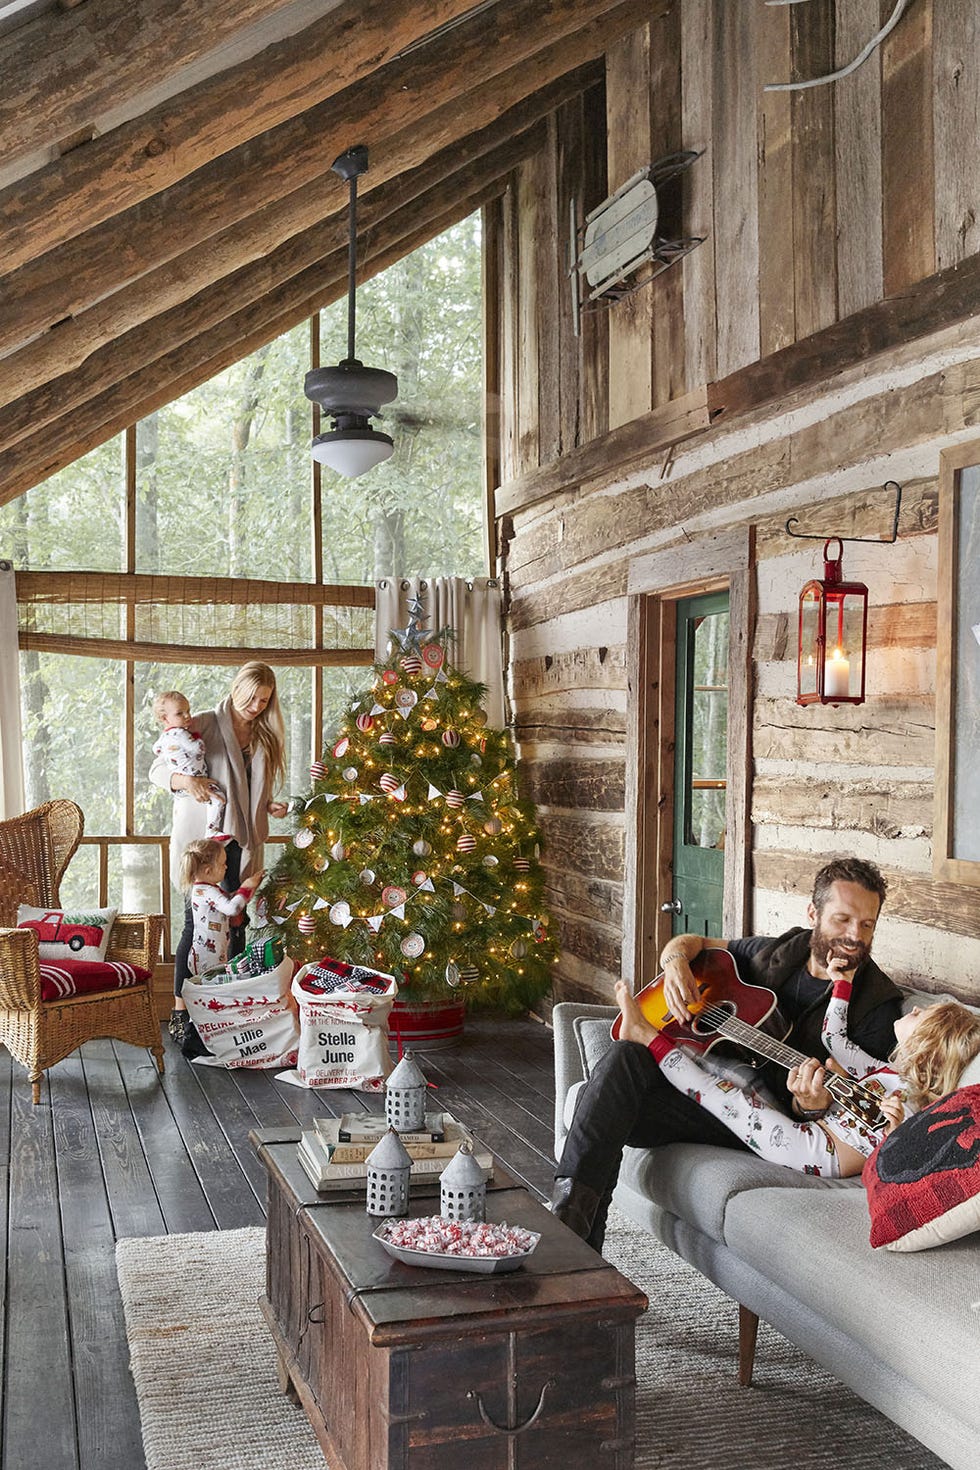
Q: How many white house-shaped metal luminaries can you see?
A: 3